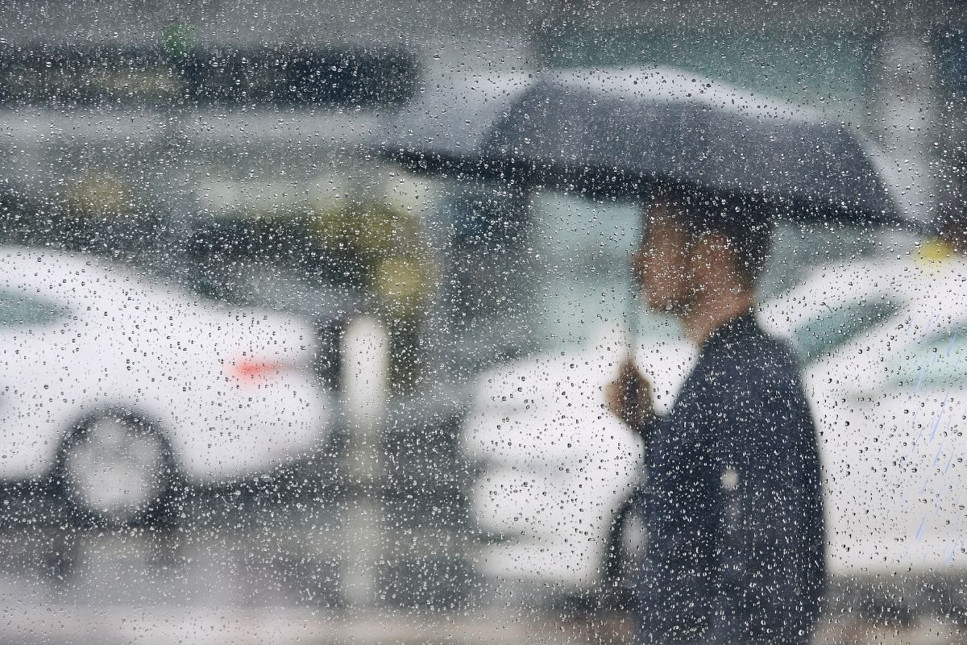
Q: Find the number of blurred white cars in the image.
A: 2